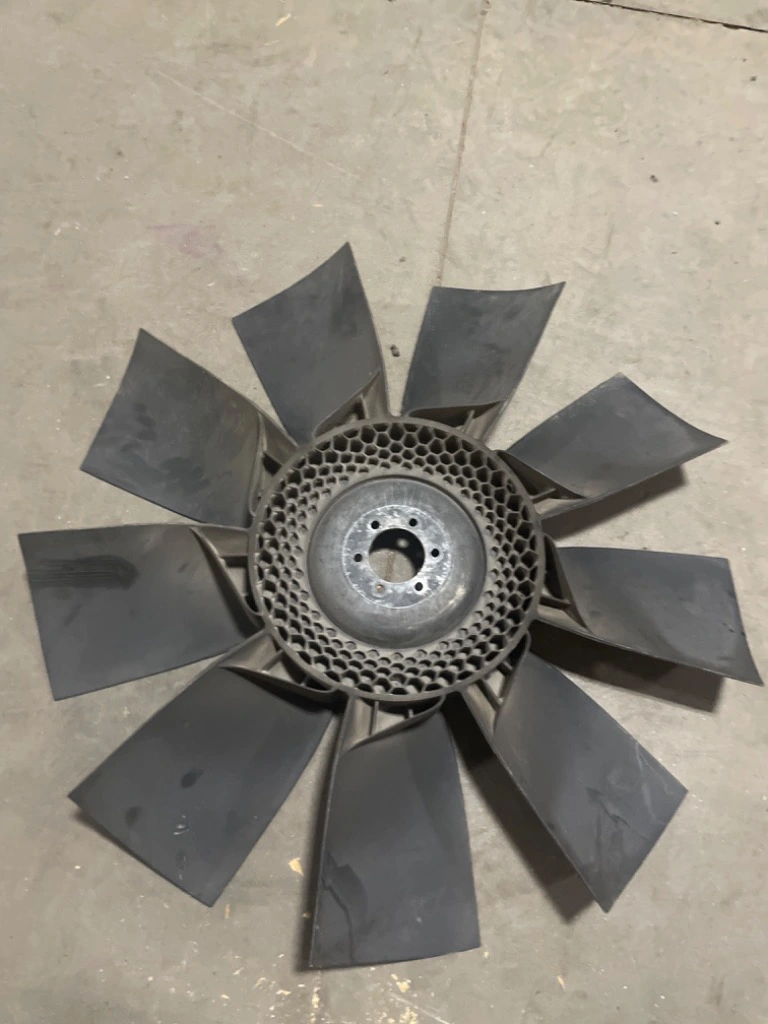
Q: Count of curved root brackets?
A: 9